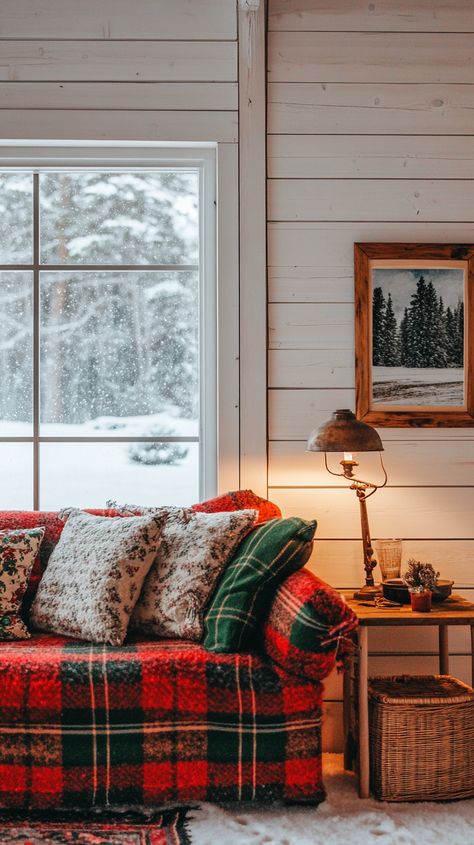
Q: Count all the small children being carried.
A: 0